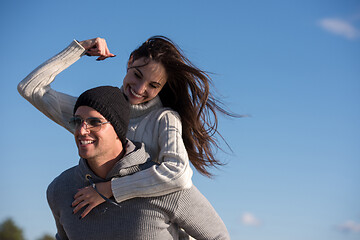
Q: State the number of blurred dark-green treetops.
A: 2